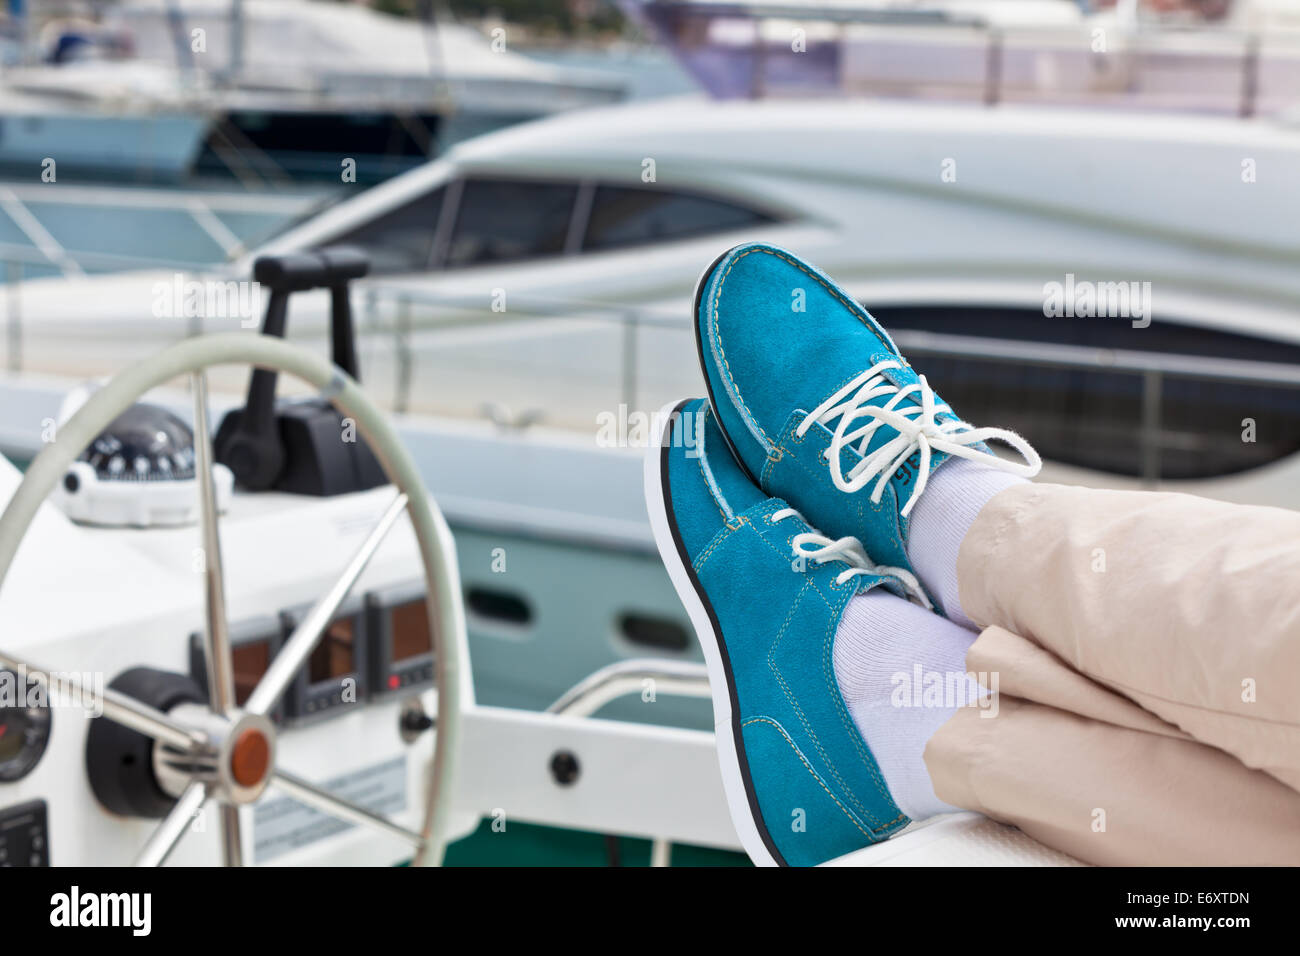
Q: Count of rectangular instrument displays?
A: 3